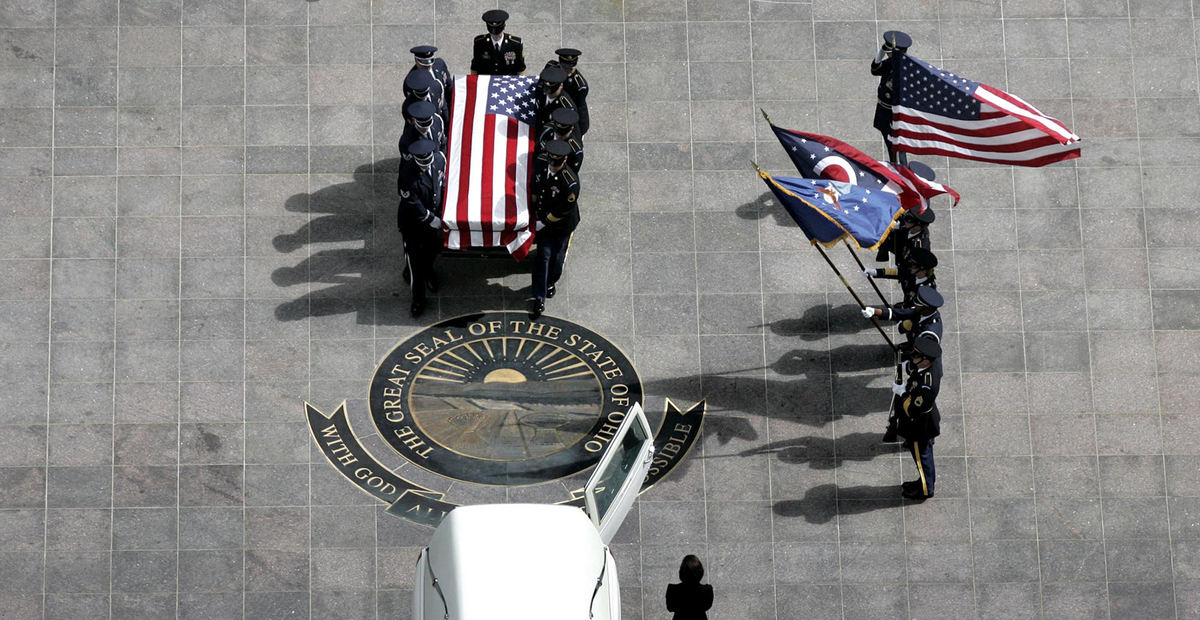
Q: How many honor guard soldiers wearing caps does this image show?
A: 15